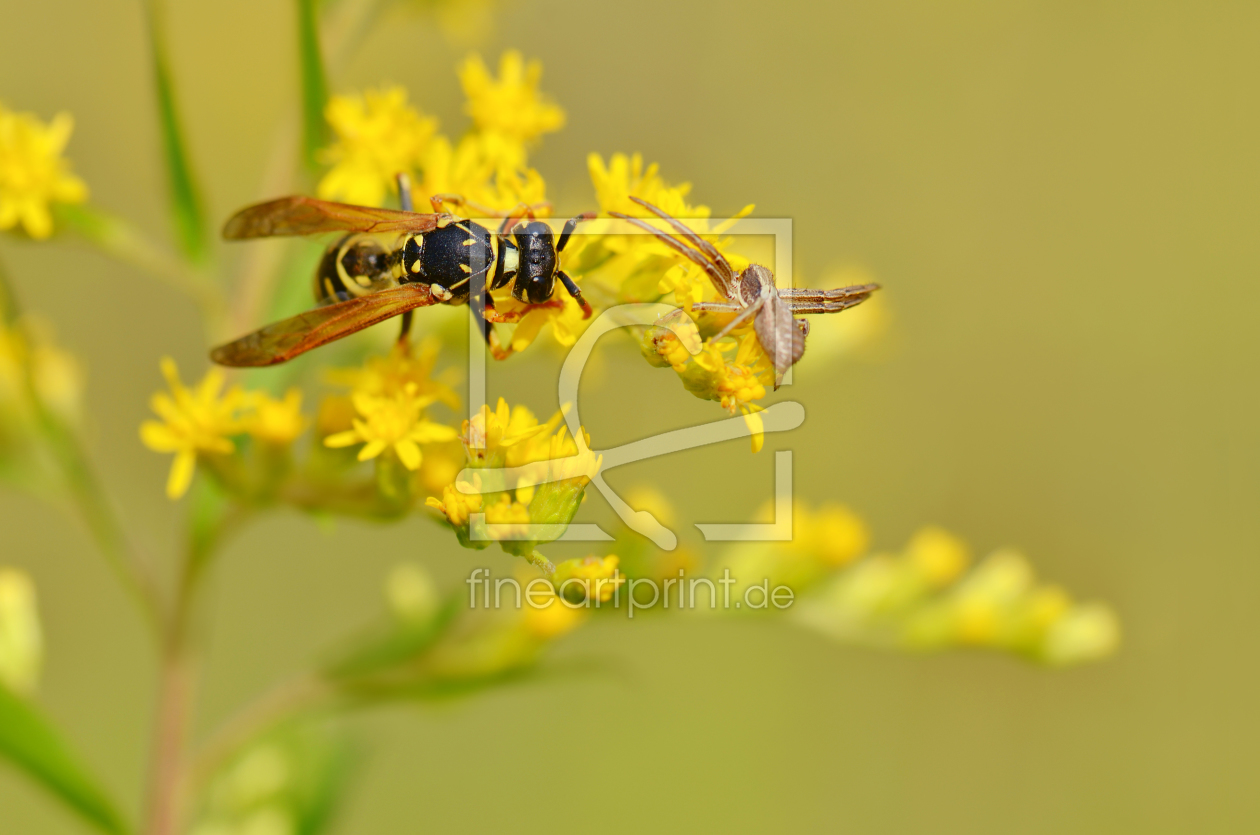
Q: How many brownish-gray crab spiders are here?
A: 1